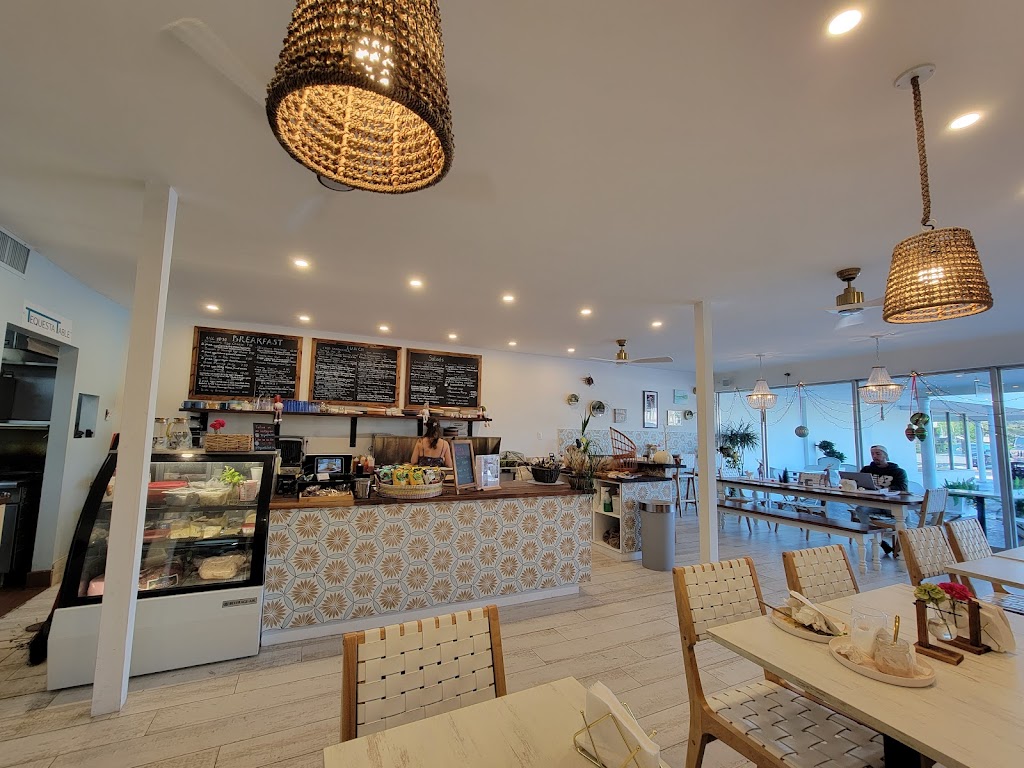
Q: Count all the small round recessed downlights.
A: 13